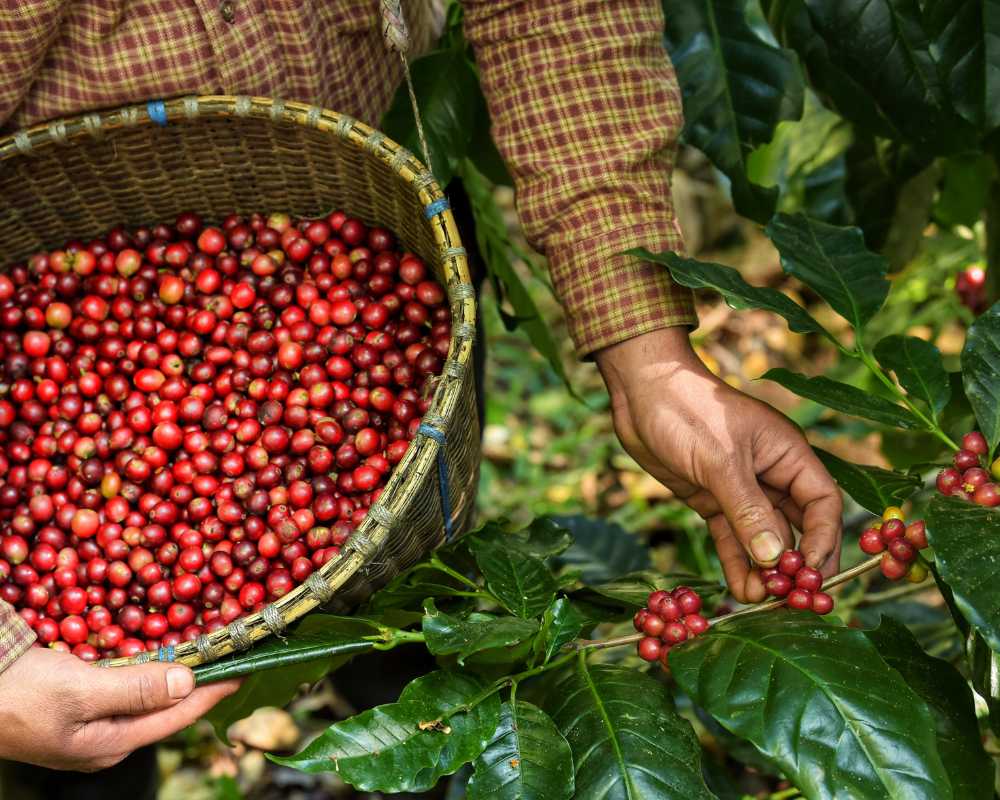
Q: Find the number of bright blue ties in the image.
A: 4